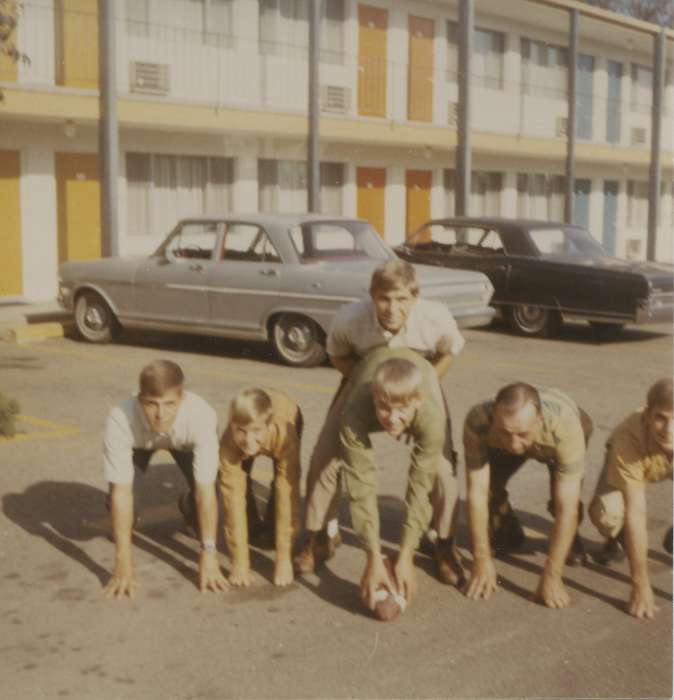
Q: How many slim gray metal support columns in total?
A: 5